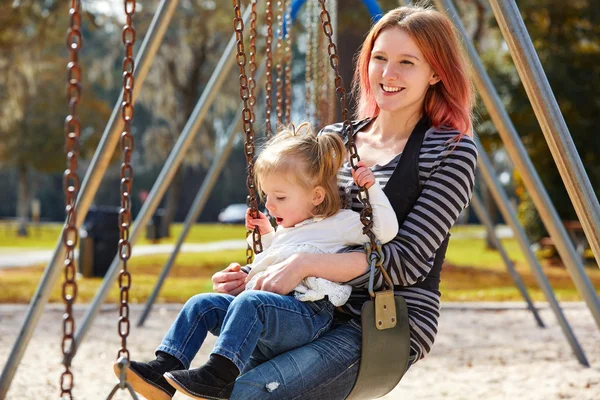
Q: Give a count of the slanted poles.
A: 7